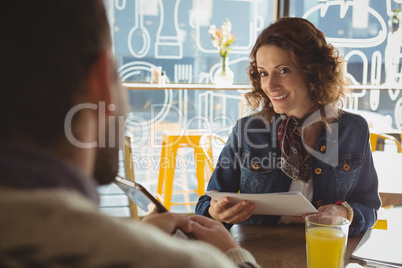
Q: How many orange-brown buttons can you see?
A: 5